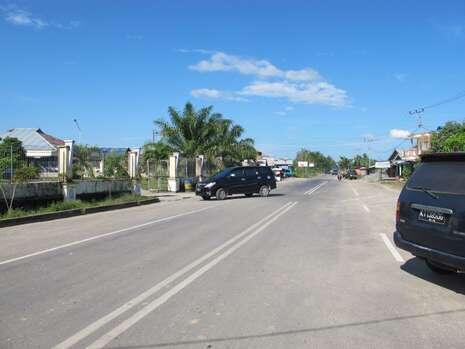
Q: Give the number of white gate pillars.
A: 4